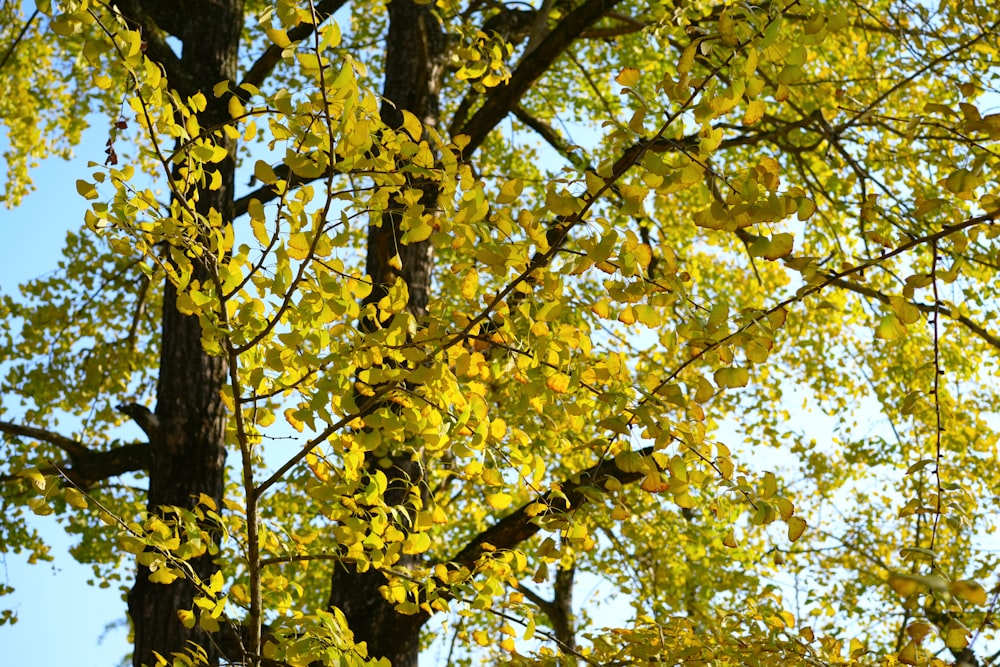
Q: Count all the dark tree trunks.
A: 2